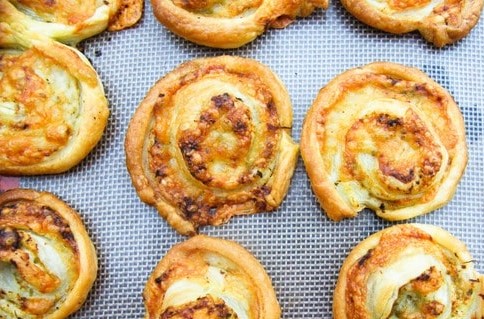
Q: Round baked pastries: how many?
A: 9